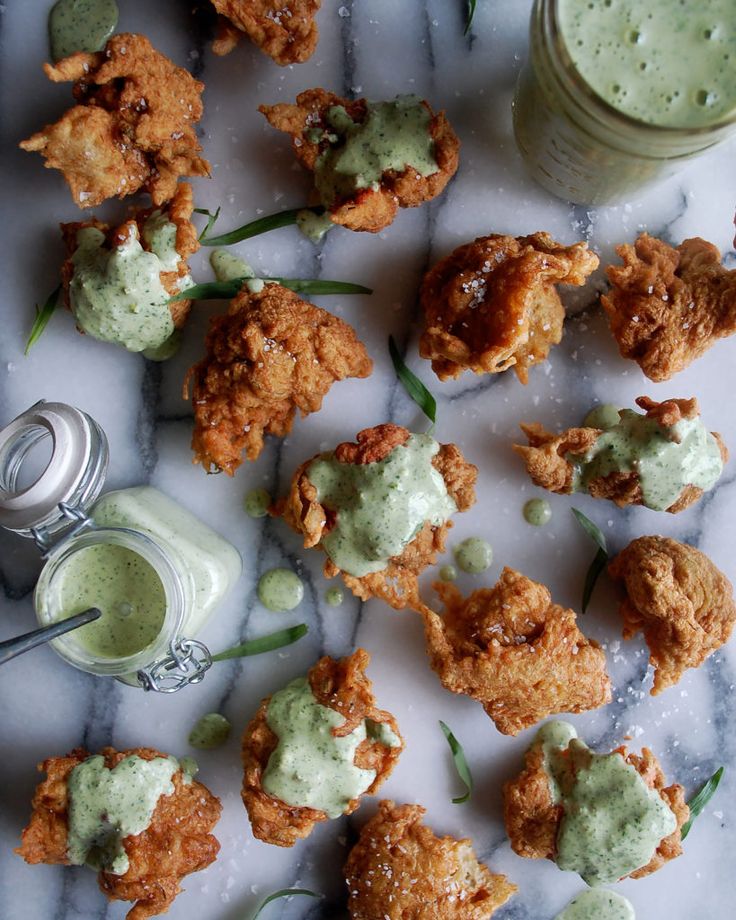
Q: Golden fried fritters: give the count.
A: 15